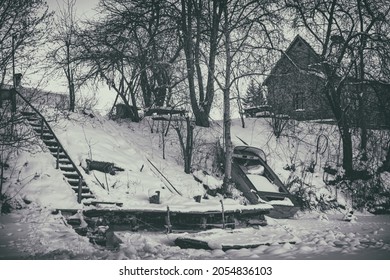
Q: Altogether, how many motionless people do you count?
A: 0